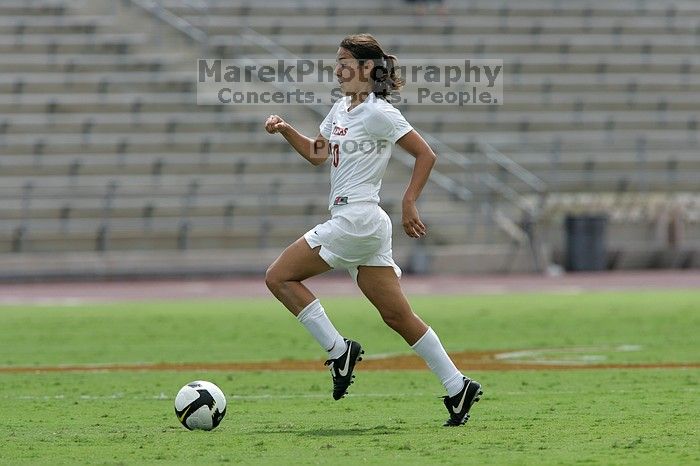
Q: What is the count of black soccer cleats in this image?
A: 2